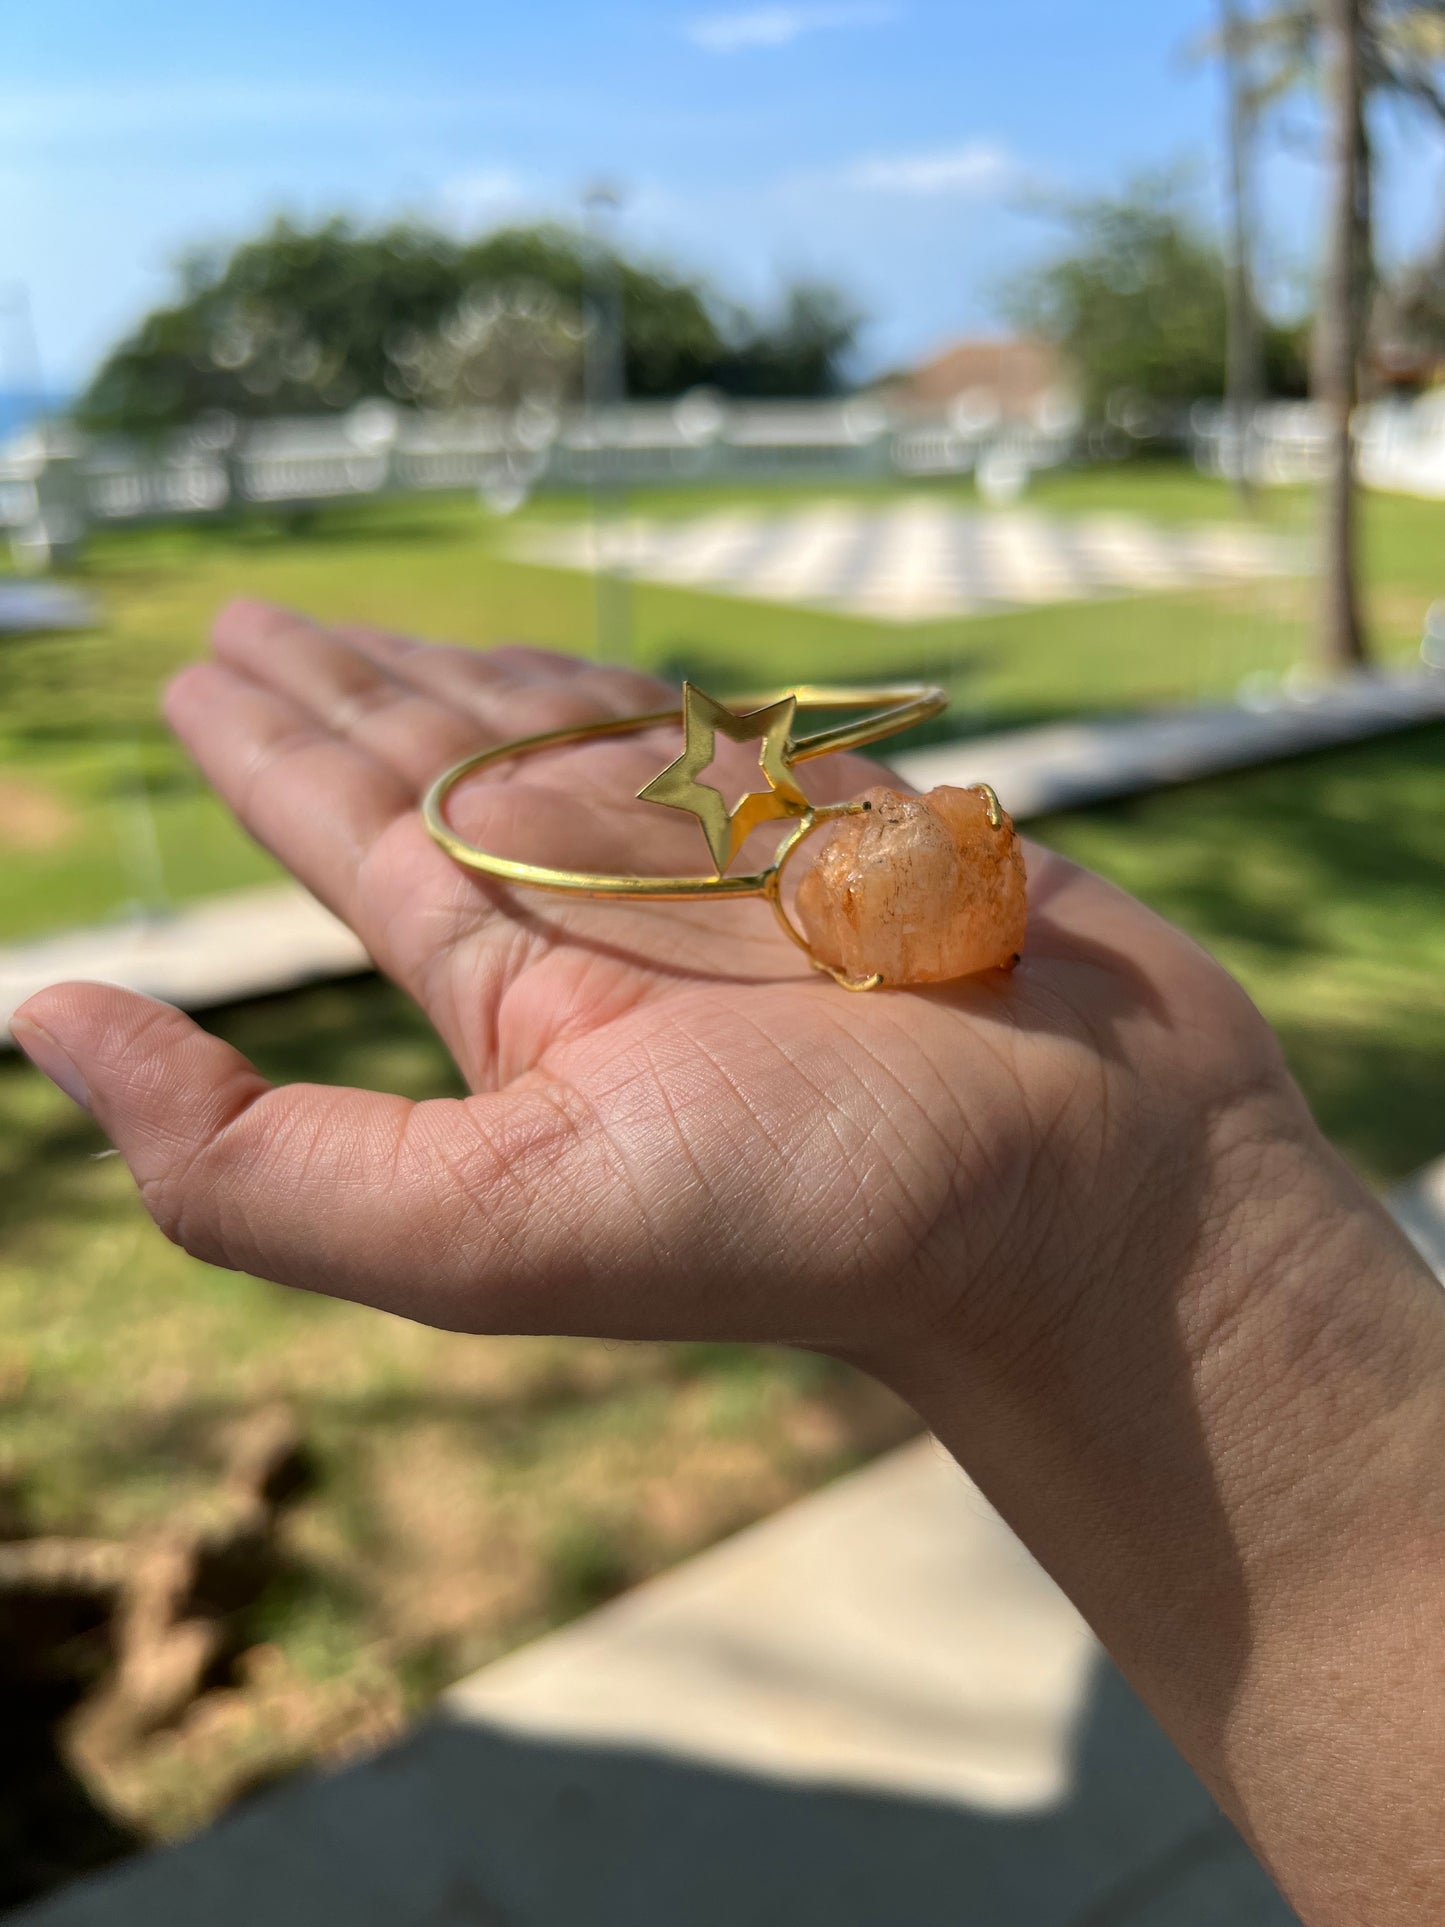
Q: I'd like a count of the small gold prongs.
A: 4